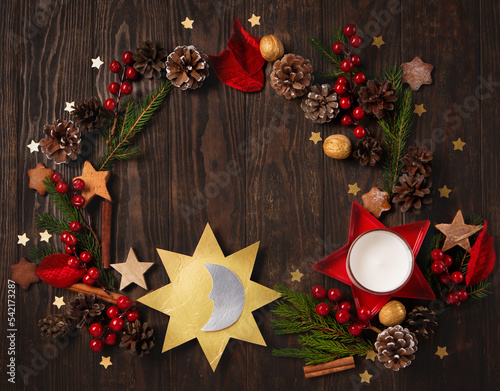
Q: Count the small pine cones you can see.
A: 15